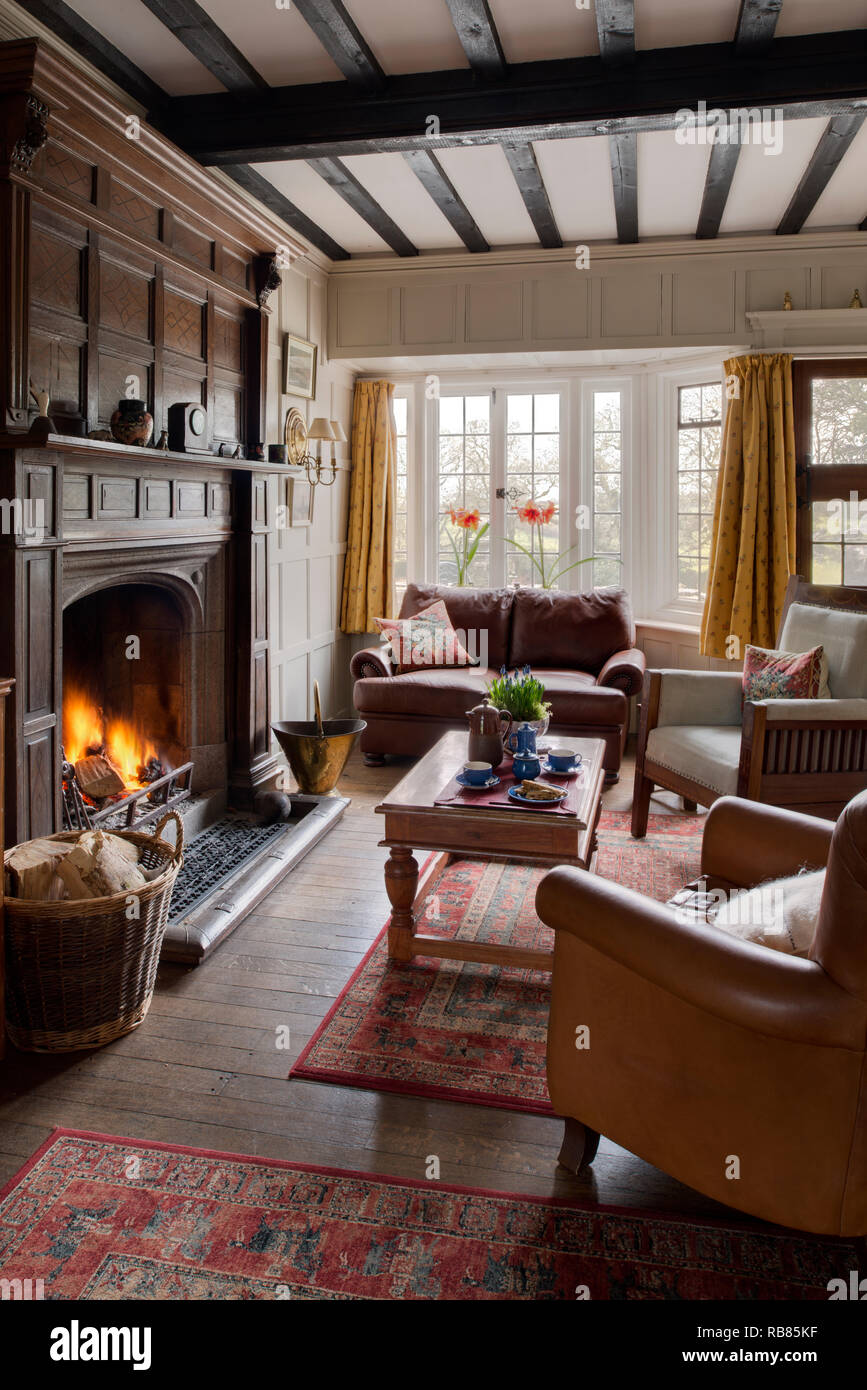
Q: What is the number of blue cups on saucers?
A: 2